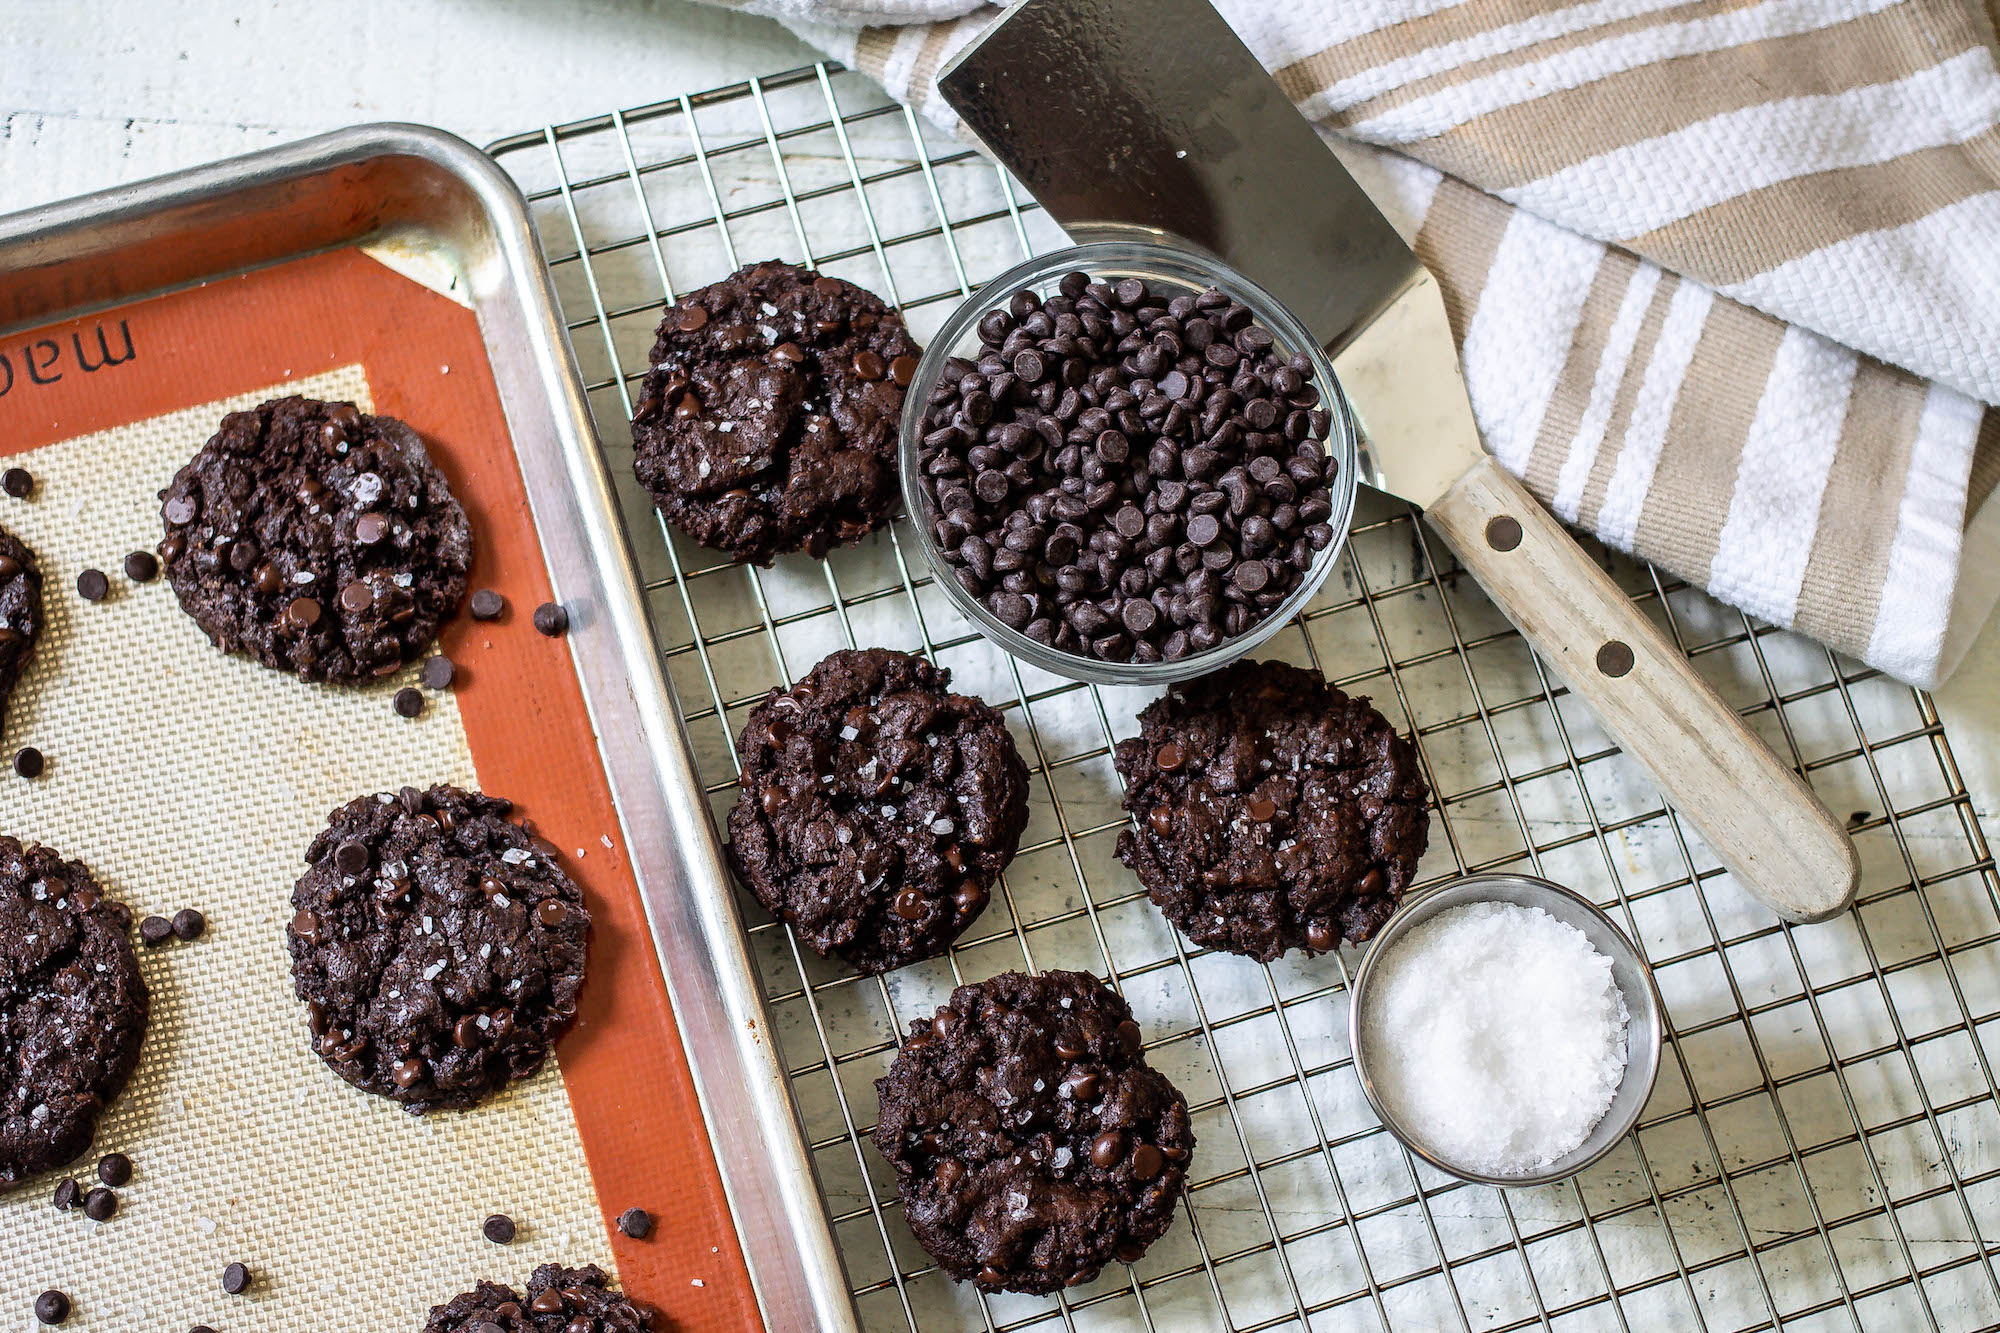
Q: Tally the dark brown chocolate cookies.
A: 9